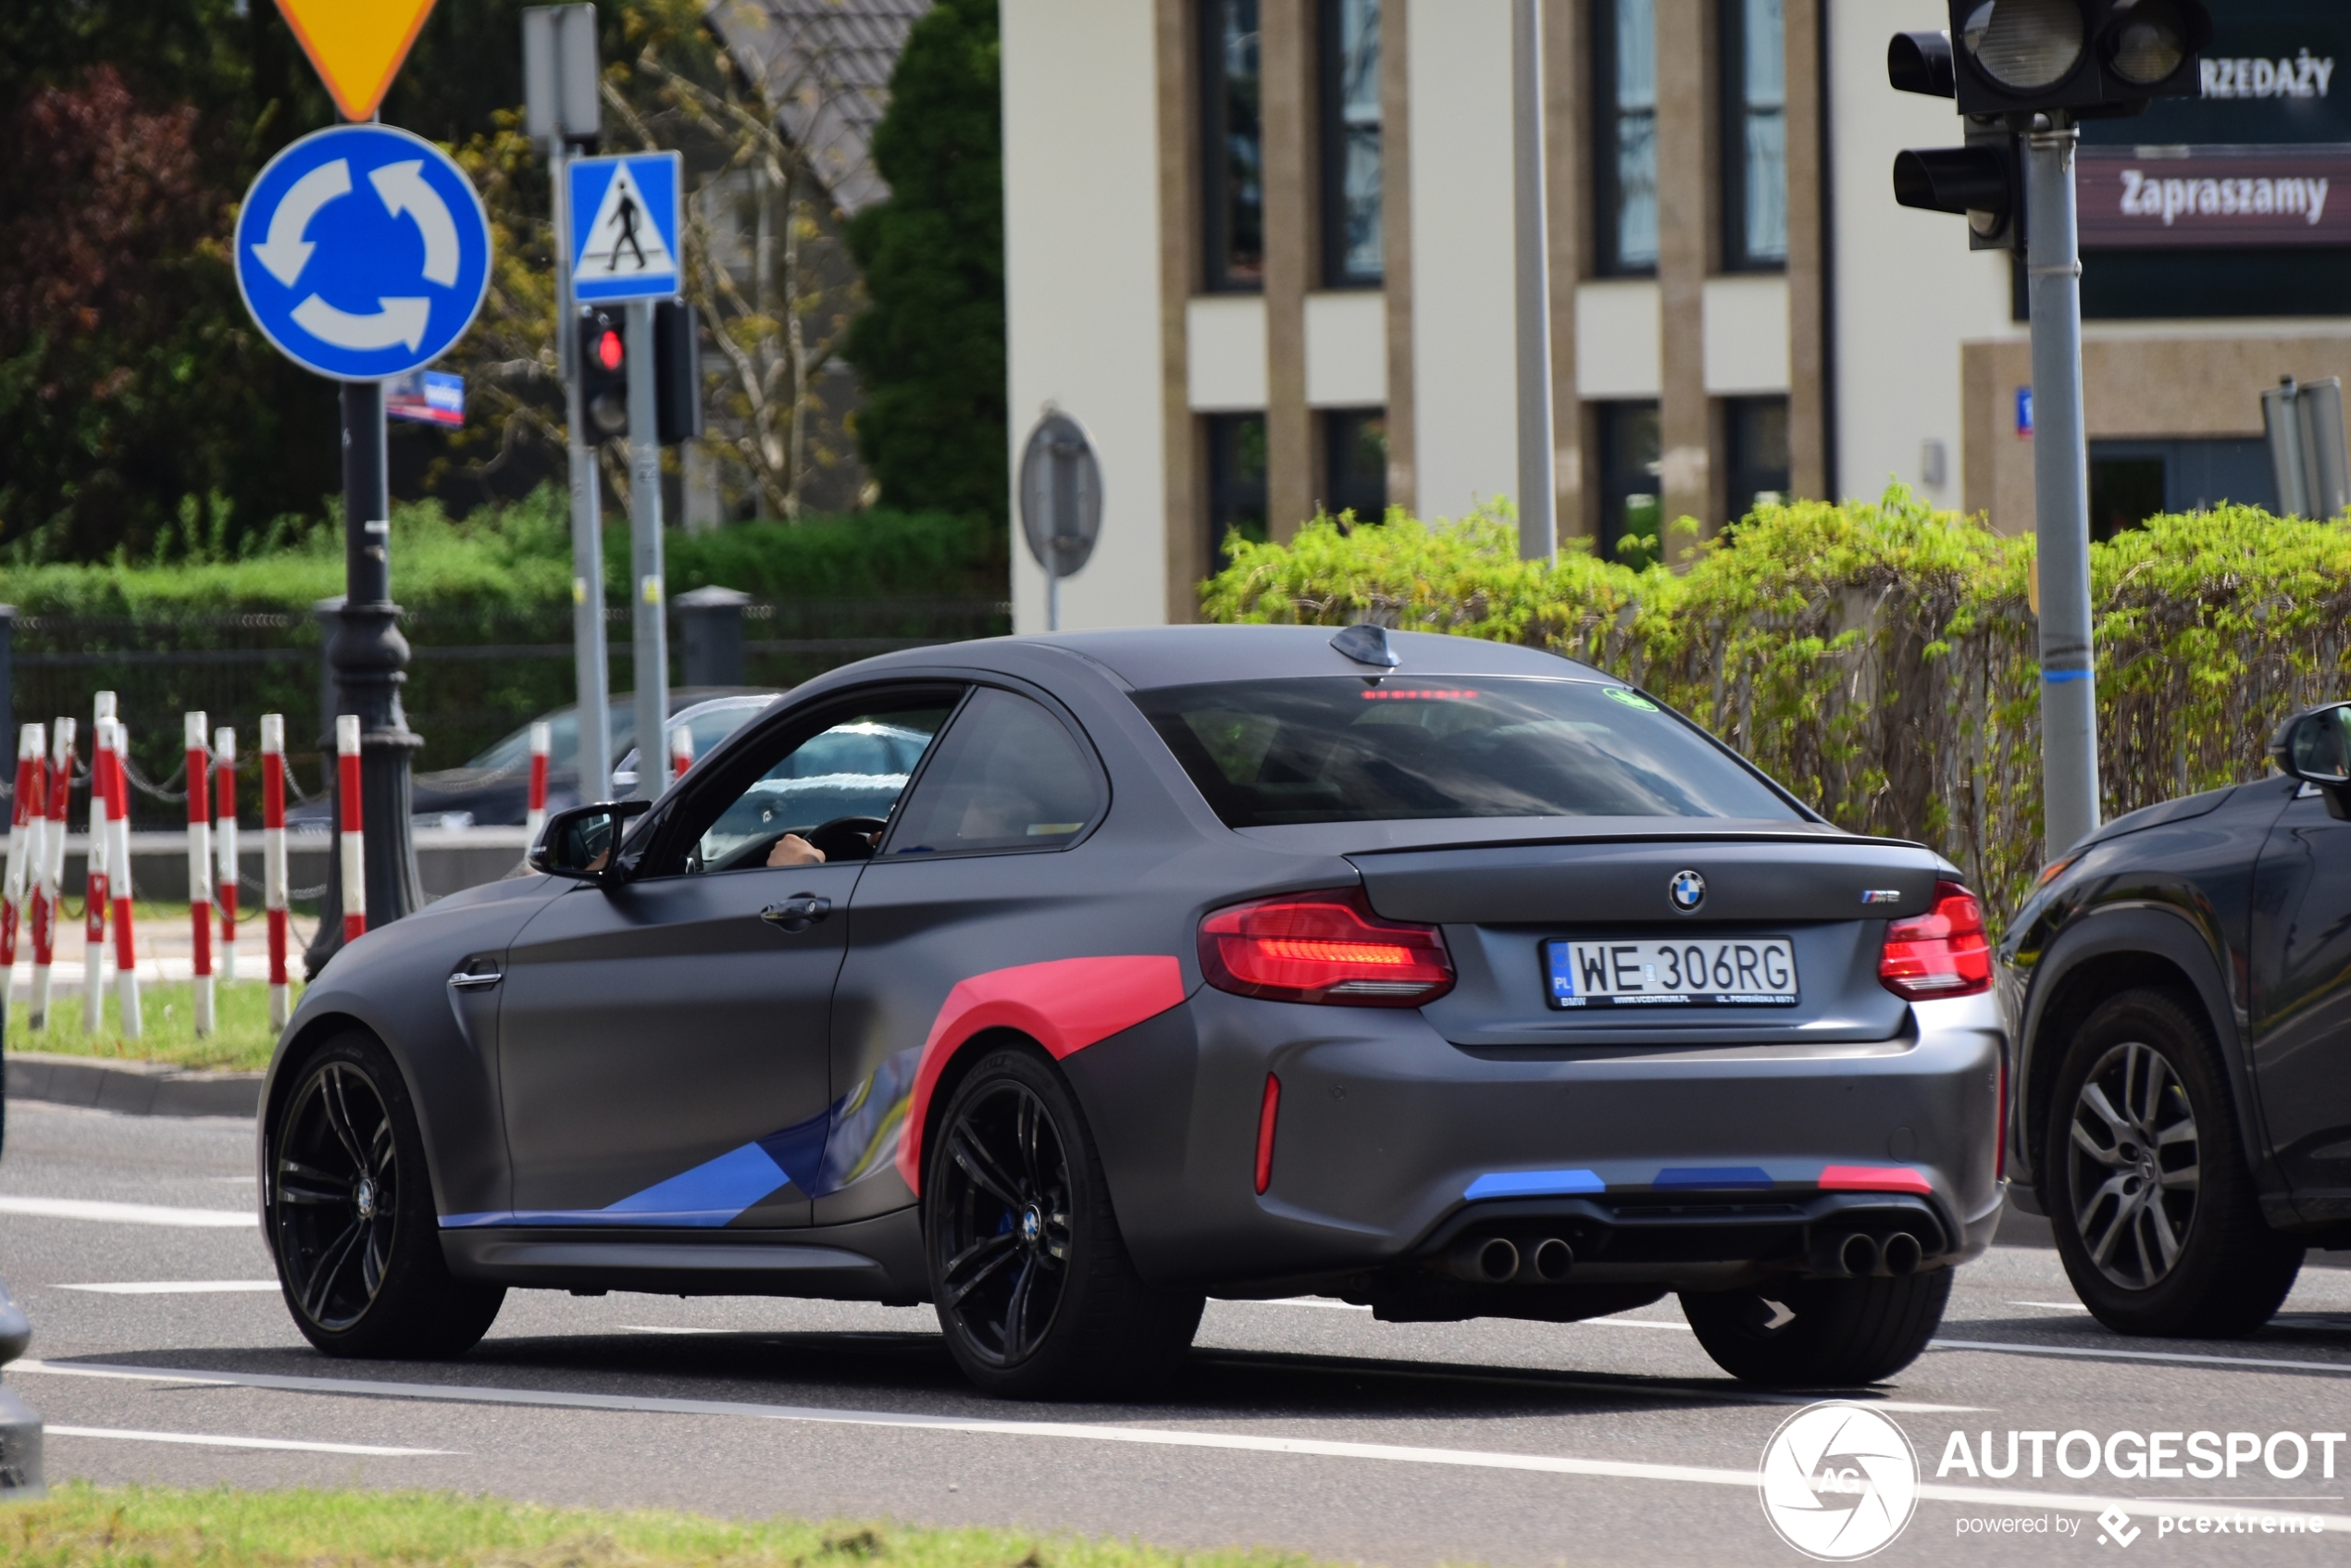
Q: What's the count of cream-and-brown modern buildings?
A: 1